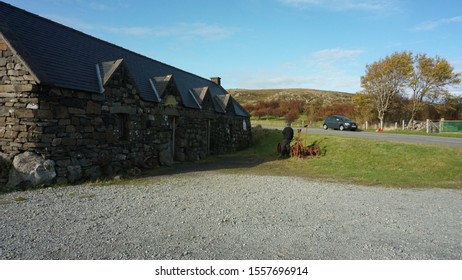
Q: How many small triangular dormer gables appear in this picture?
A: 4